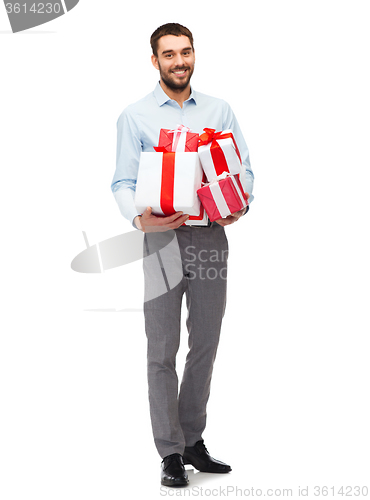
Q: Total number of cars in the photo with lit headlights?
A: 0